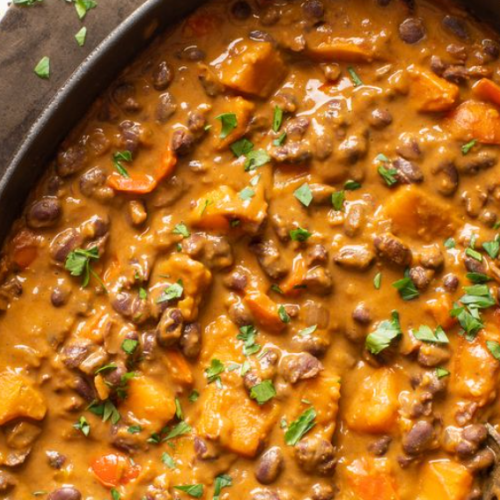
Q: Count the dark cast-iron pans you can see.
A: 1